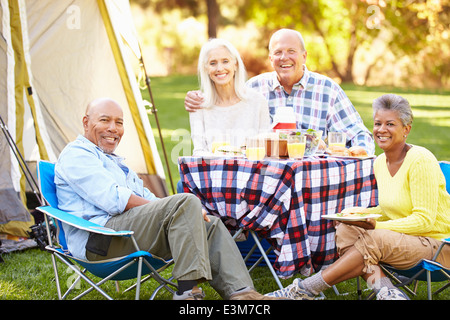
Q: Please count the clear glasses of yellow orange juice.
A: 4